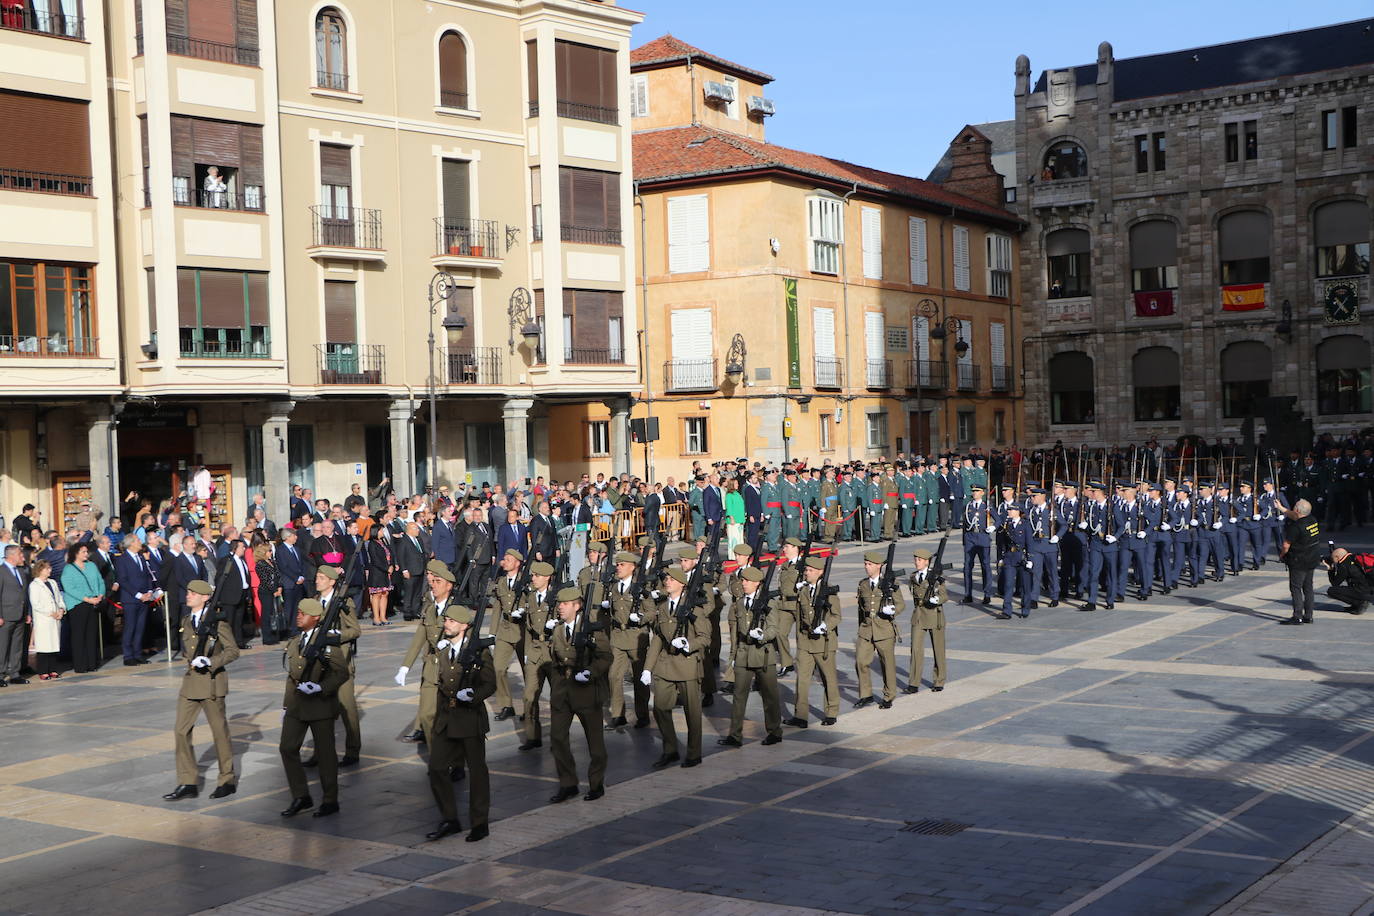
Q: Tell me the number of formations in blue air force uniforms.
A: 1